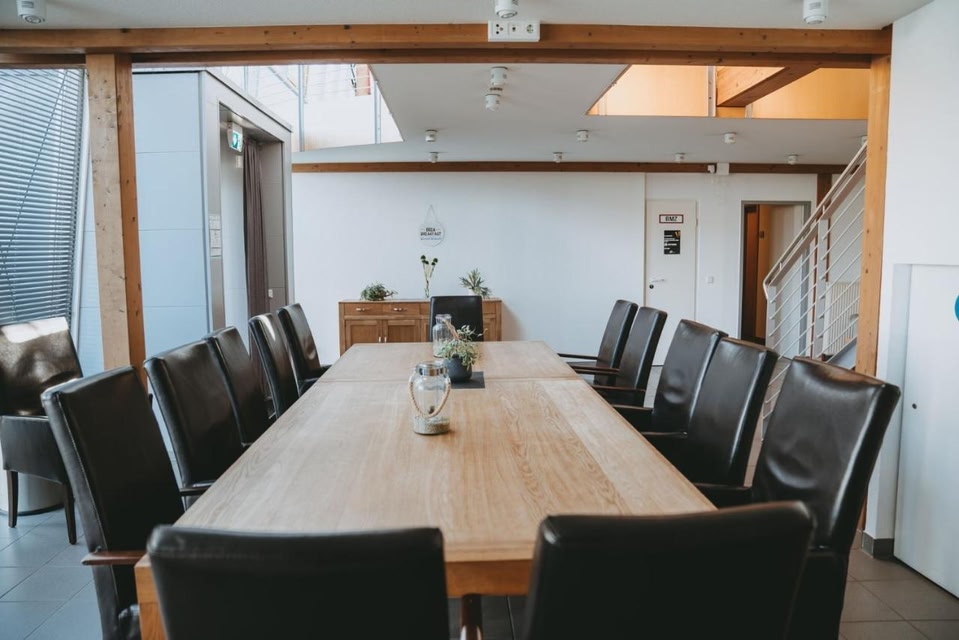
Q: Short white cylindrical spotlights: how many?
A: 12